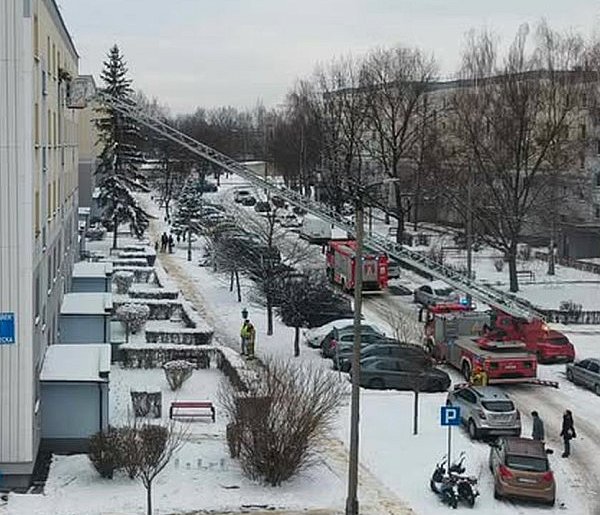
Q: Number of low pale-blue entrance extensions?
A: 3